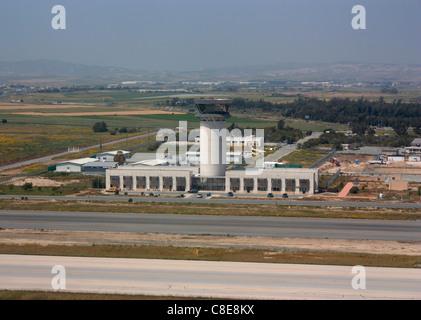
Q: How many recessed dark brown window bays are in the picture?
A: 12